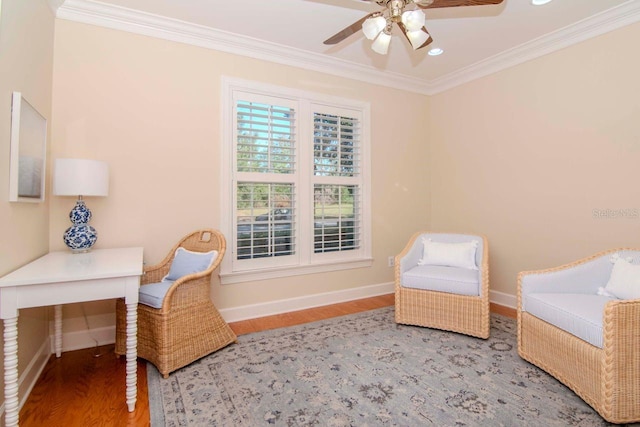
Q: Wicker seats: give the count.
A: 3